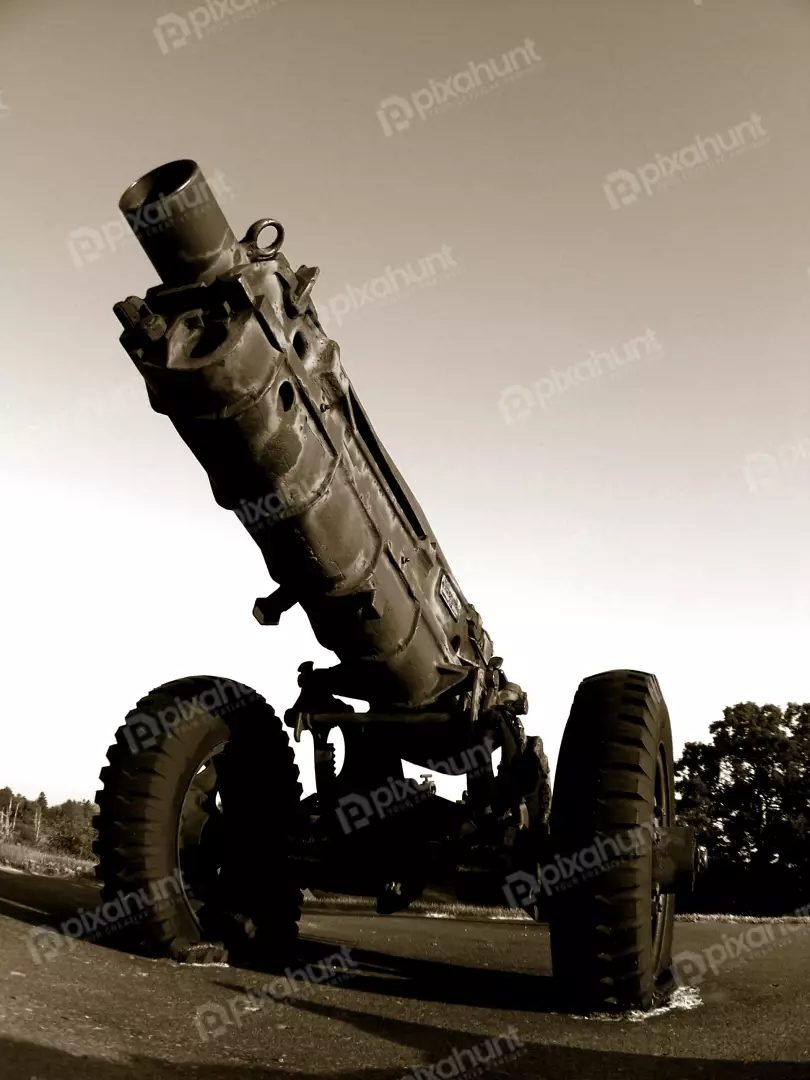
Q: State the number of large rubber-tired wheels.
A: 2